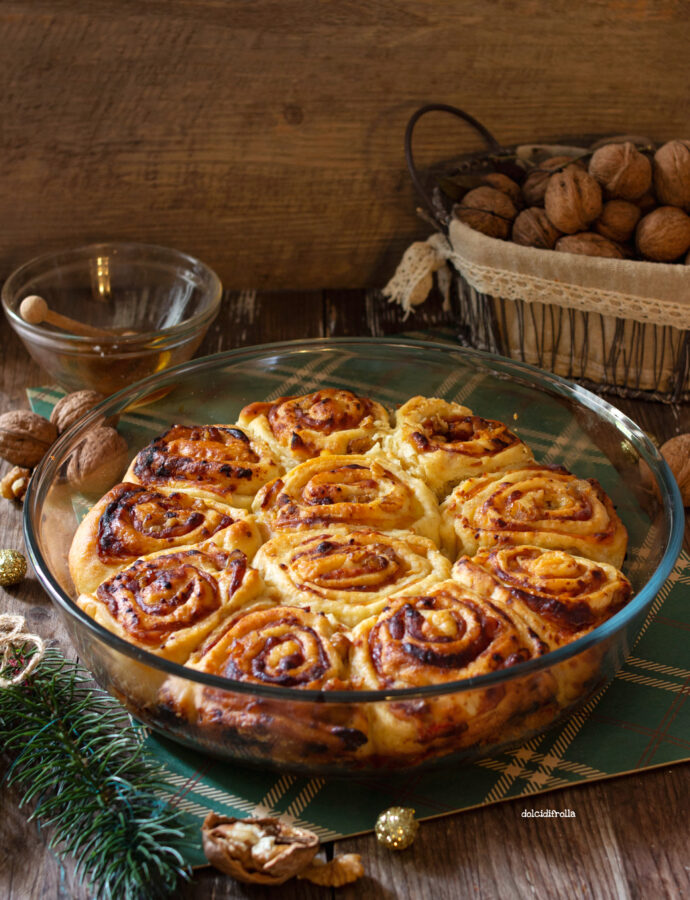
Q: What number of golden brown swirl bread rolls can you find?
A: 11